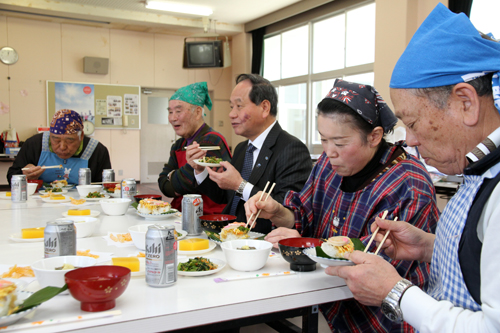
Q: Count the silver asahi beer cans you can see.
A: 7